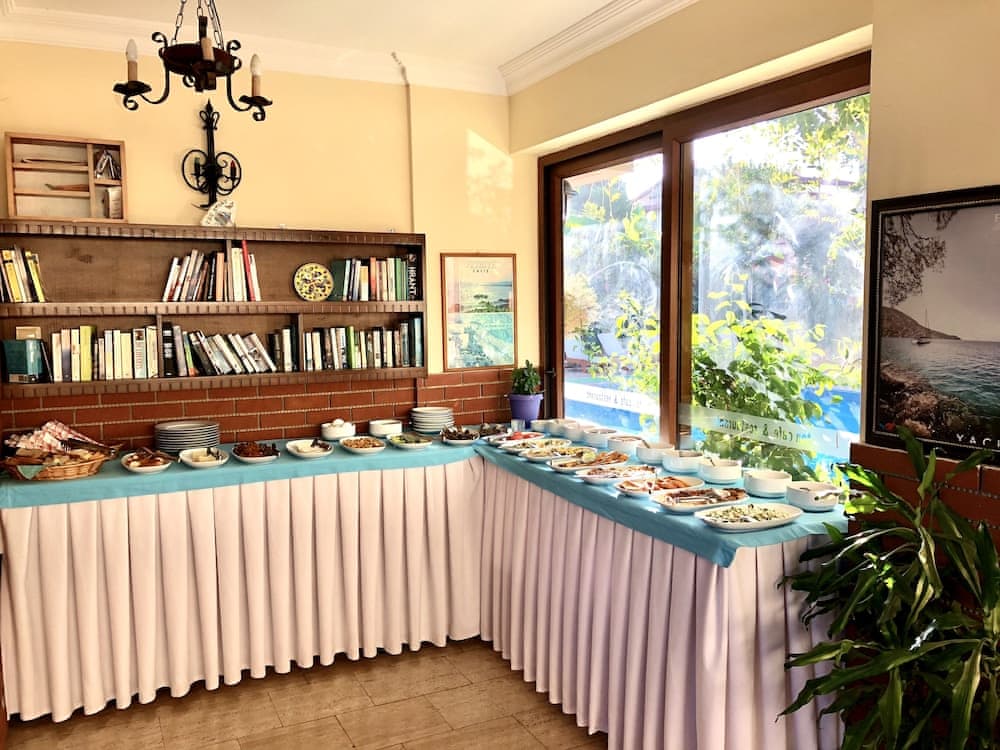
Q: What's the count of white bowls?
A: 12